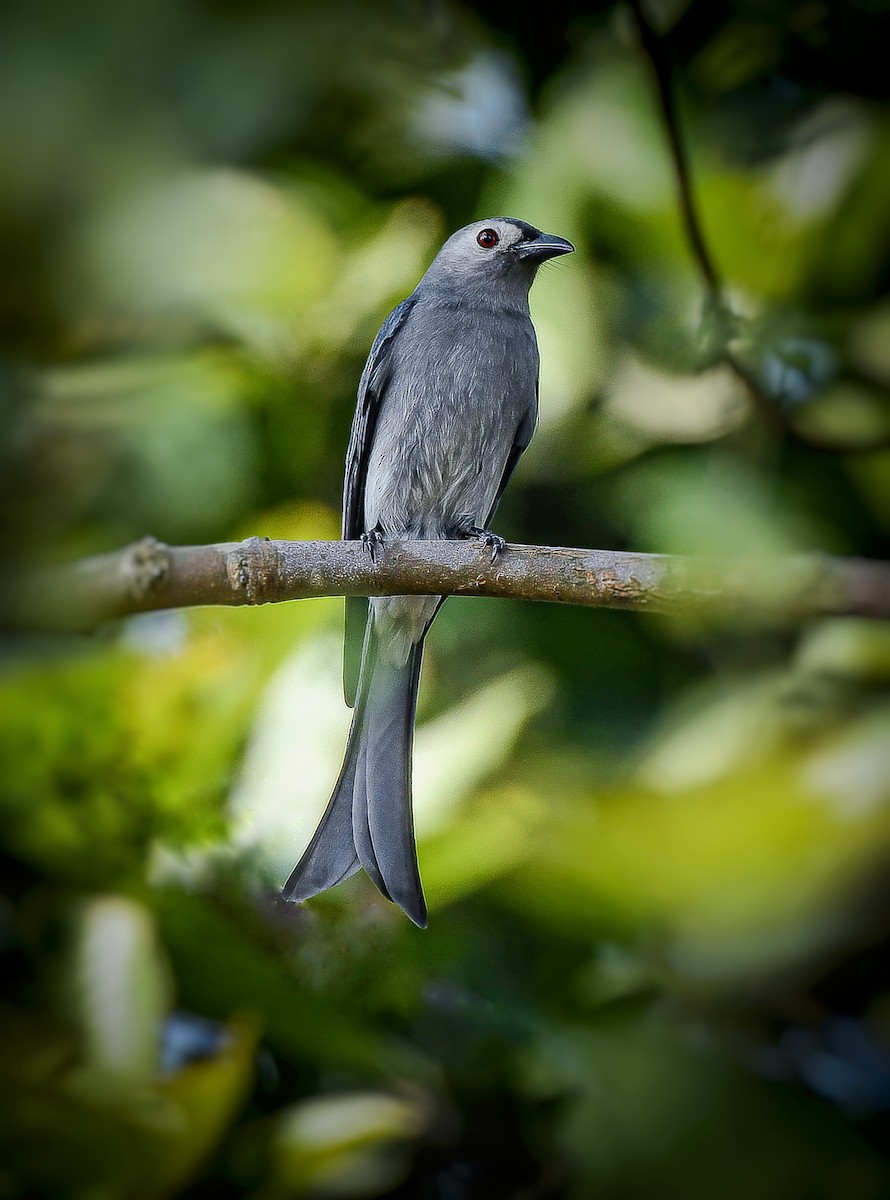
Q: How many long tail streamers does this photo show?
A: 2